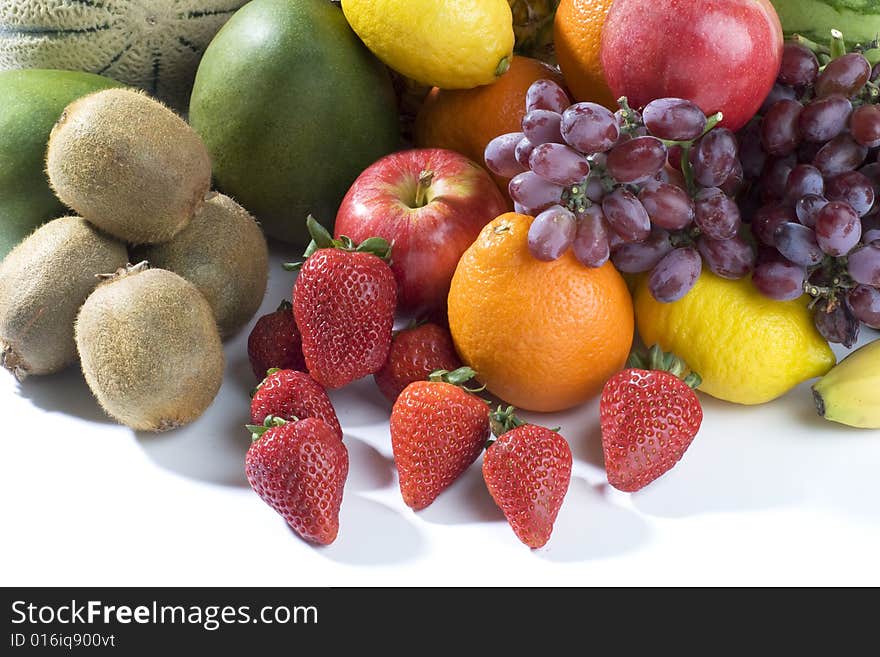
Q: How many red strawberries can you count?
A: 8